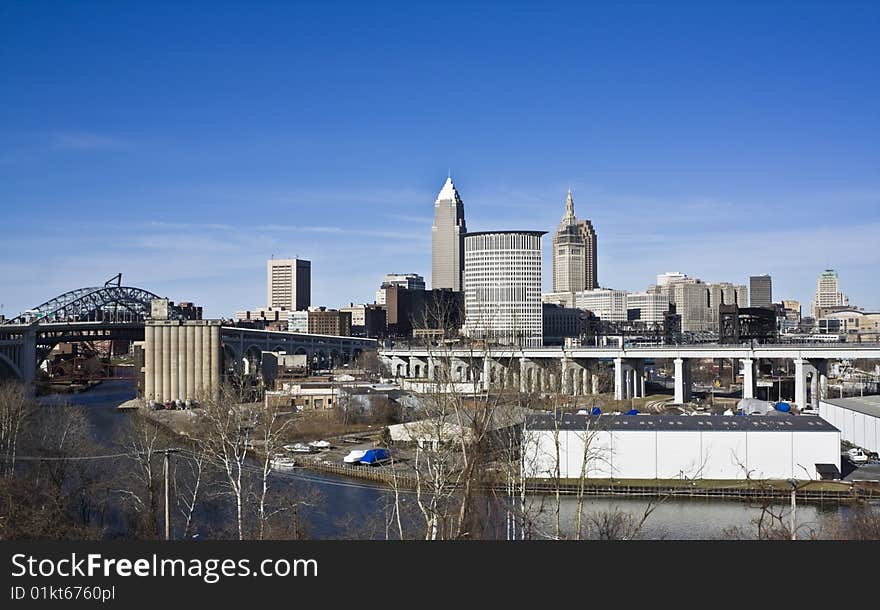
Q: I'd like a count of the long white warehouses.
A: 2